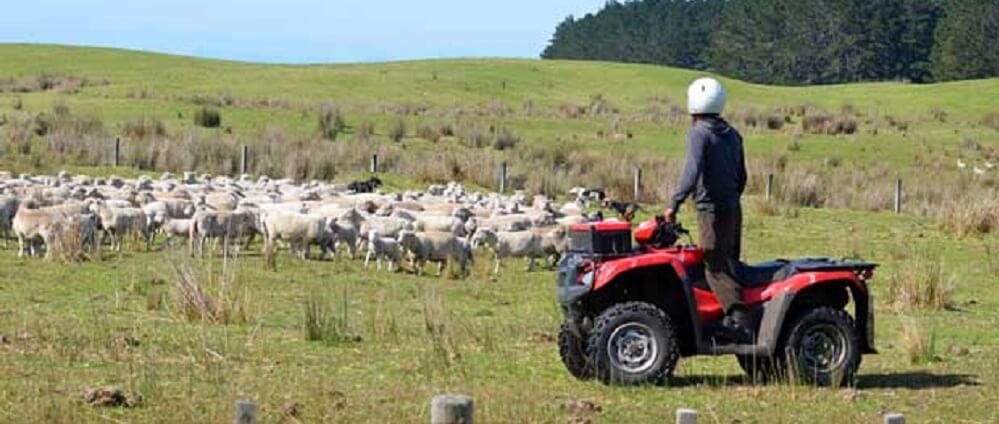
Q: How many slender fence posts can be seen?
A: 7